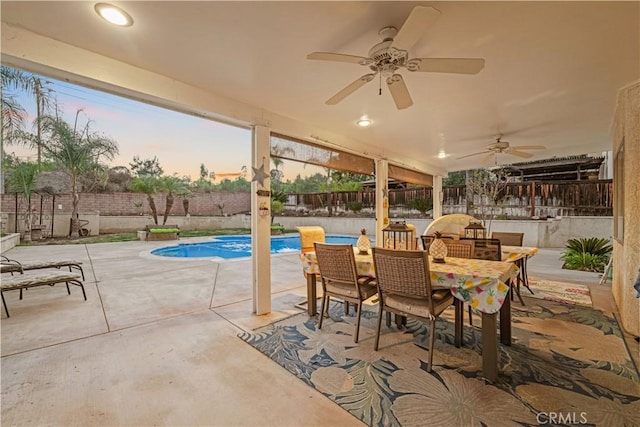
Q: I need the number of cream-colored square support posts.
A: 3